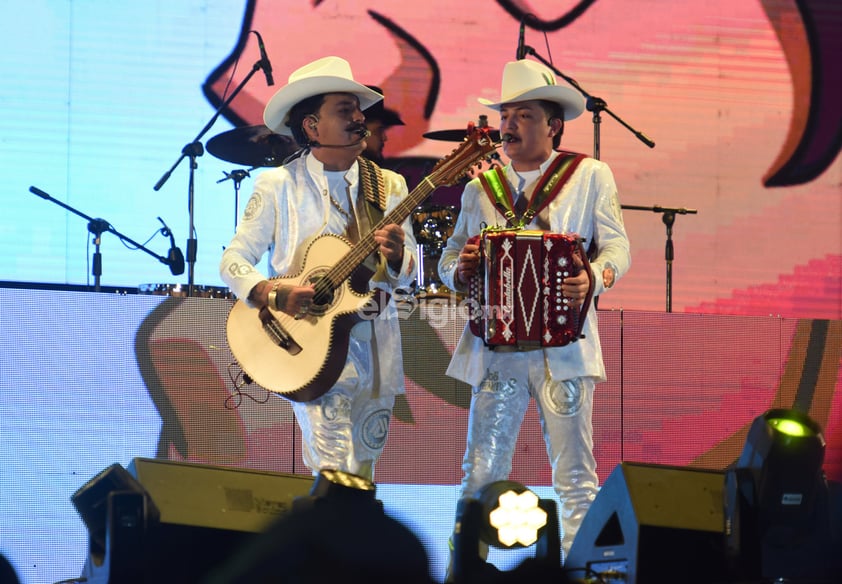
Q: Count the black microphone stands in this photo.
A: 4